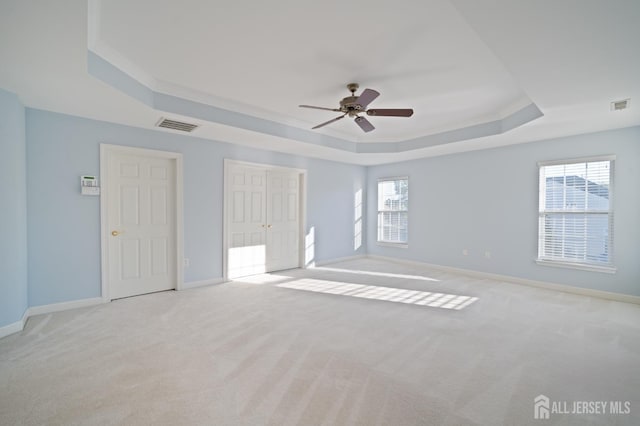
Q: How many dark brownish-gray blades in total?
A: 5